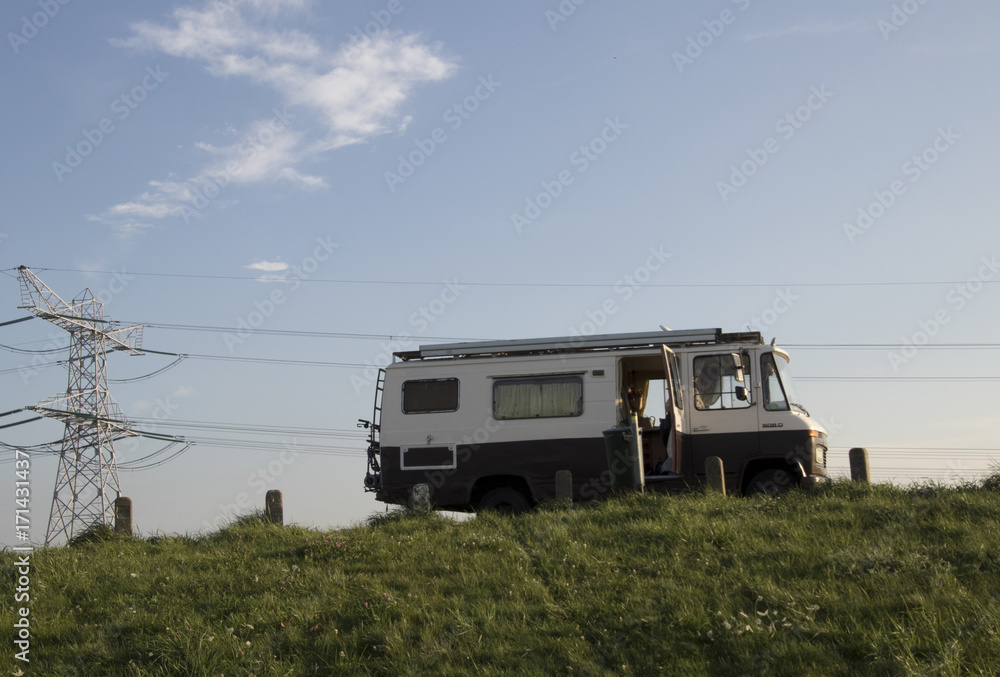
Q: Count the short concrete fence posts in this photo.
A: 6